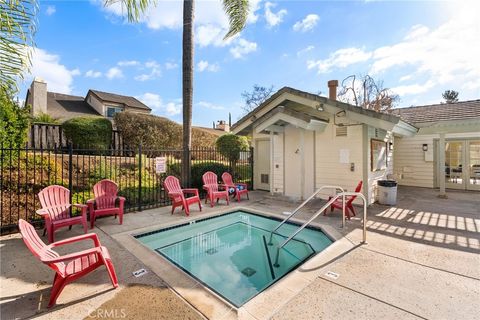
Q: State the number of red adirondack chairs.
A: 7